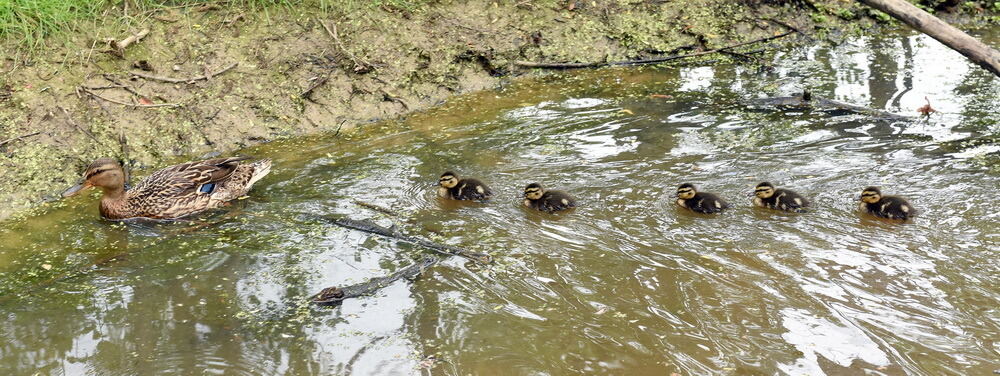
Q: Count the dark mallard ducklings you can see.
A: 5